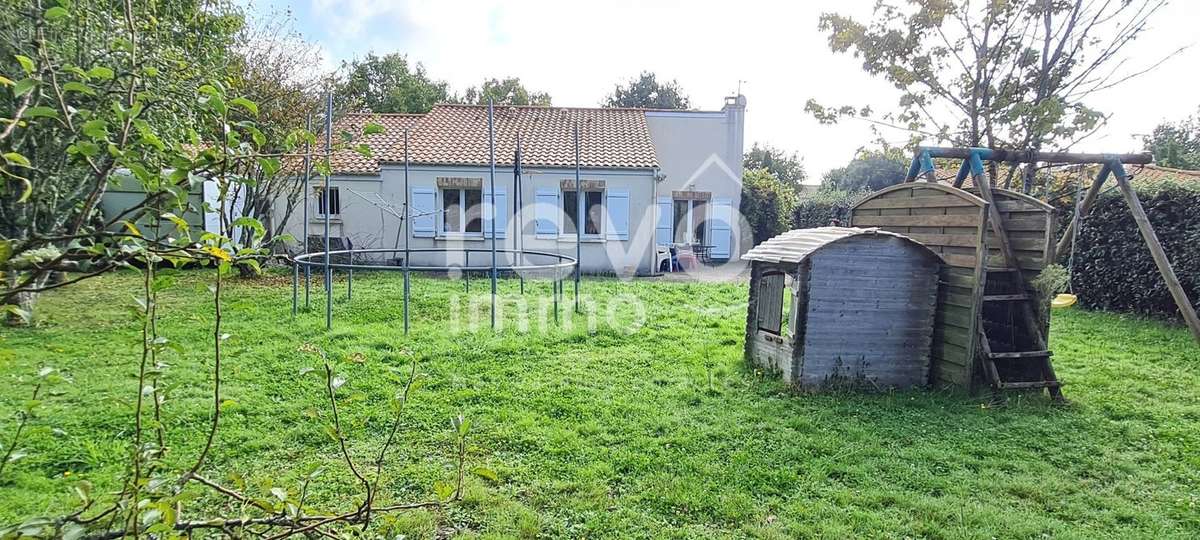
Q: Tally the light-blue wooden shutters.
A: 6